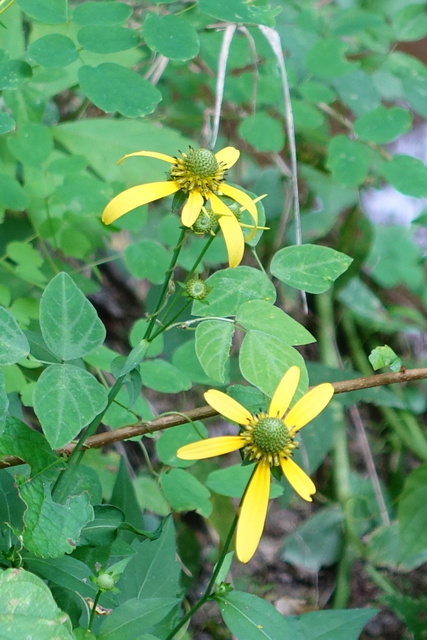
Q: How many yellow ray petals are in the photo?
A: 12